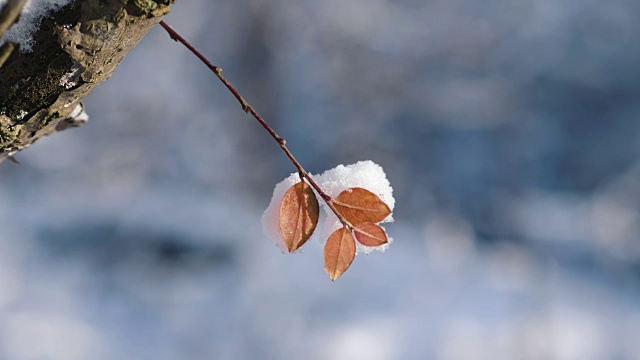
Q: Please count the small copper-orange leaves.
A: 4